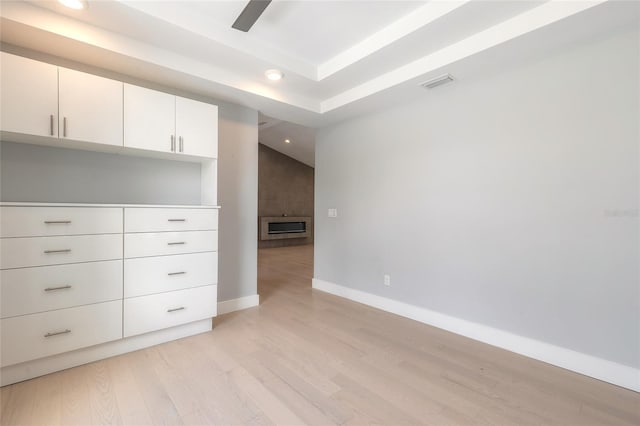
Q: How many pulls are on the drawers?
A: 8